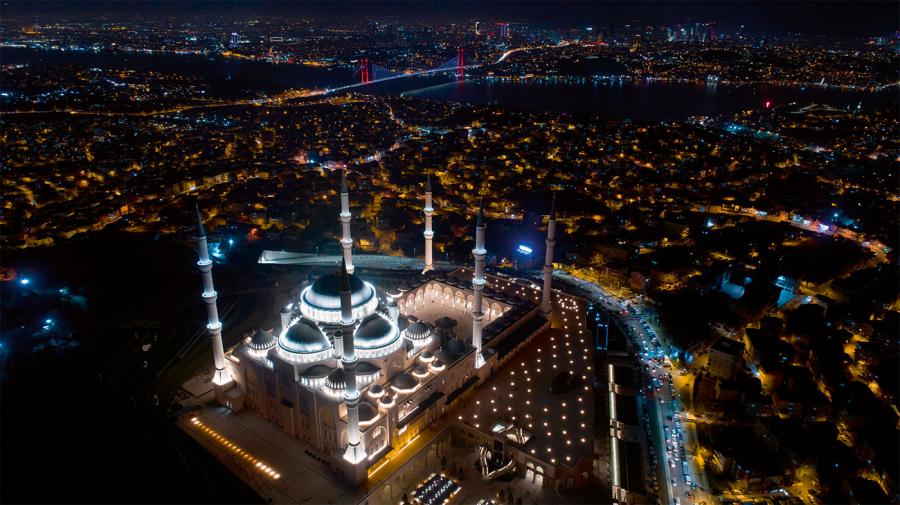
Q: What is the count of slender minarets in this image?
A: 6